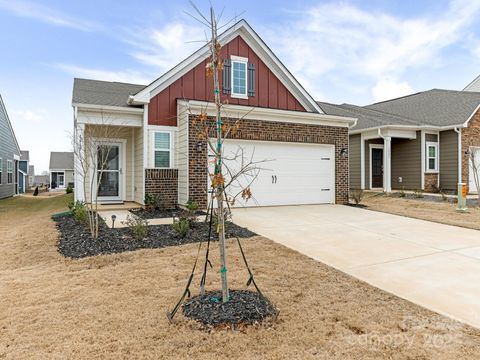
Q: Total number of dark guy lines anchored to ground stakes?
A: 3